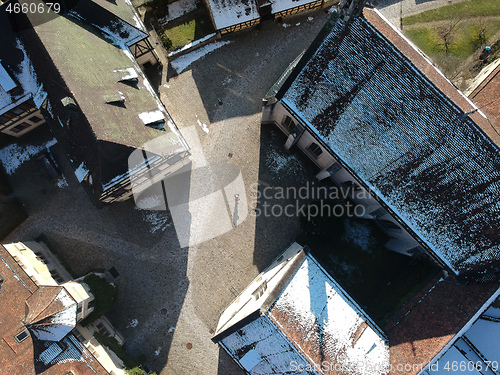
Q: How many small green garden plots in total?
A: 2